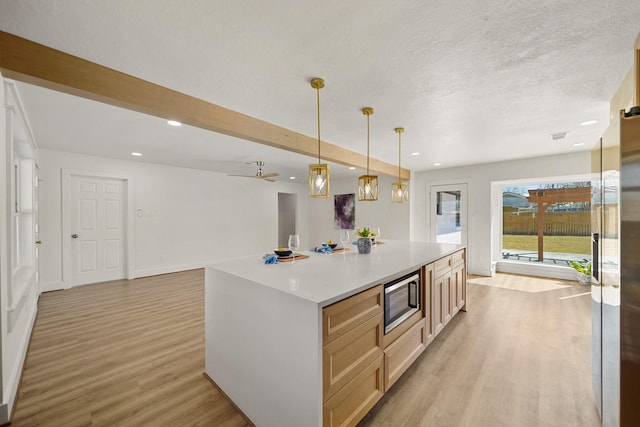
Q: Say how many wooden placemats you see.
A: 3